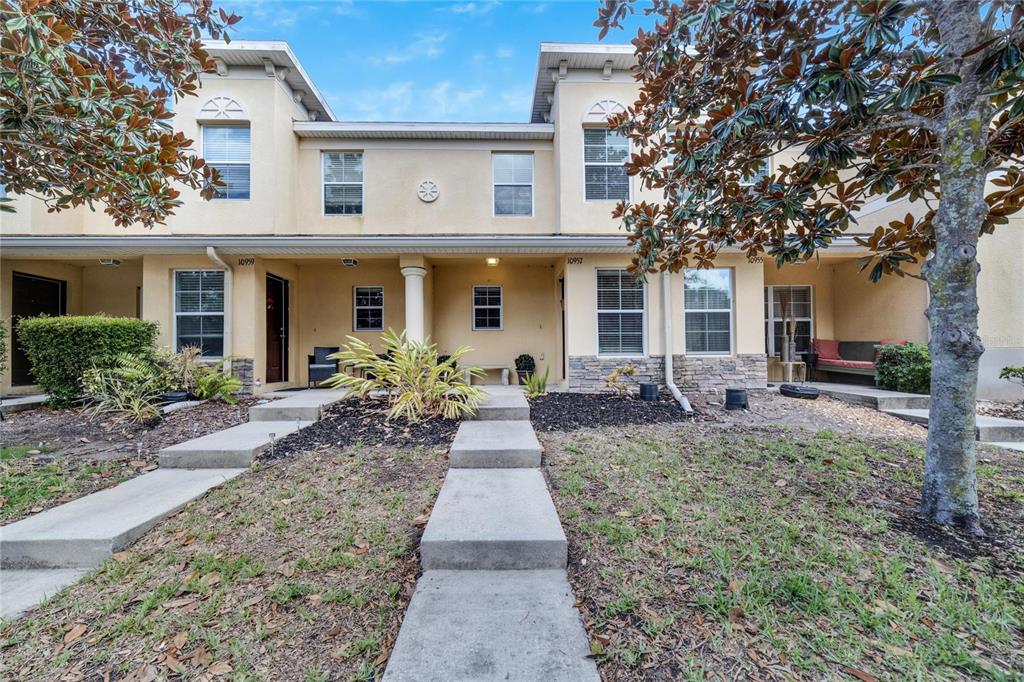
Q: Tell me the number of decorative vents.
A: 3